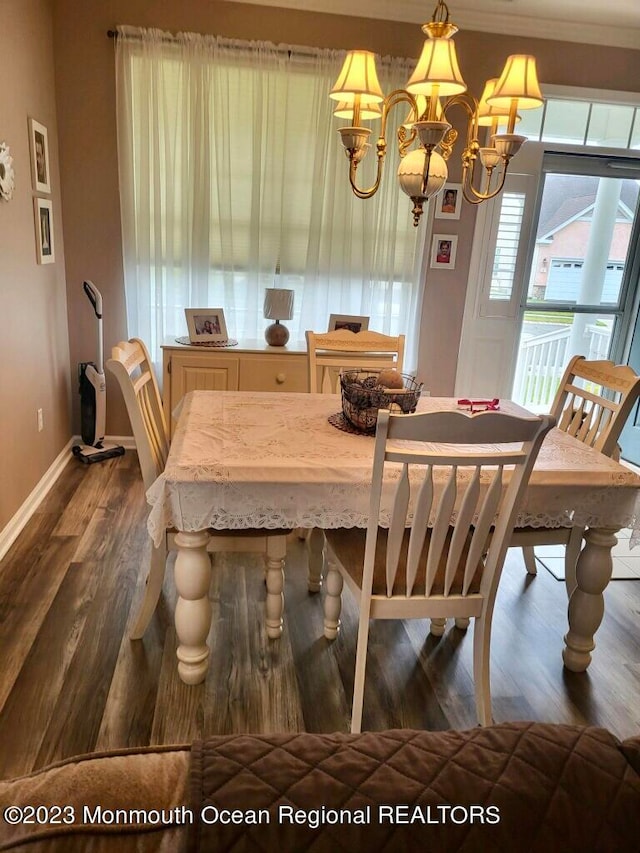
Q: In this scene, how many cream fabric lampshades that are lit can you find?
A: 6